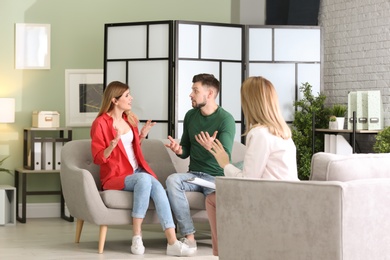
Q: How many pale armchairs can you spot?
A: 1